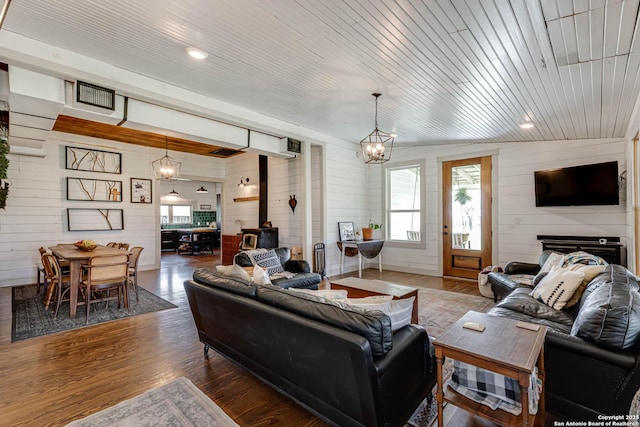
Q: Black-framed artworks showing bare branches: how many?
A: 3